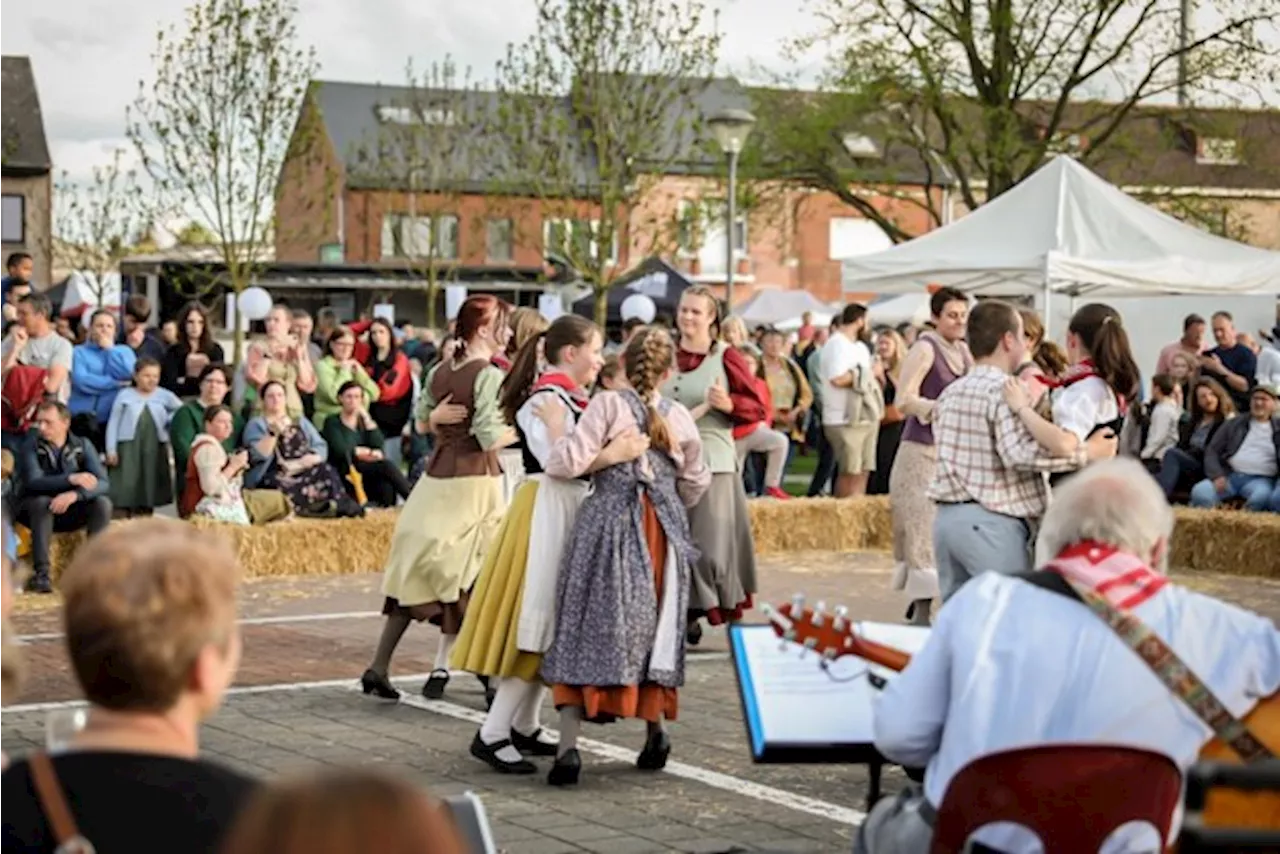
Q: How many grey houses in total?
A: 1